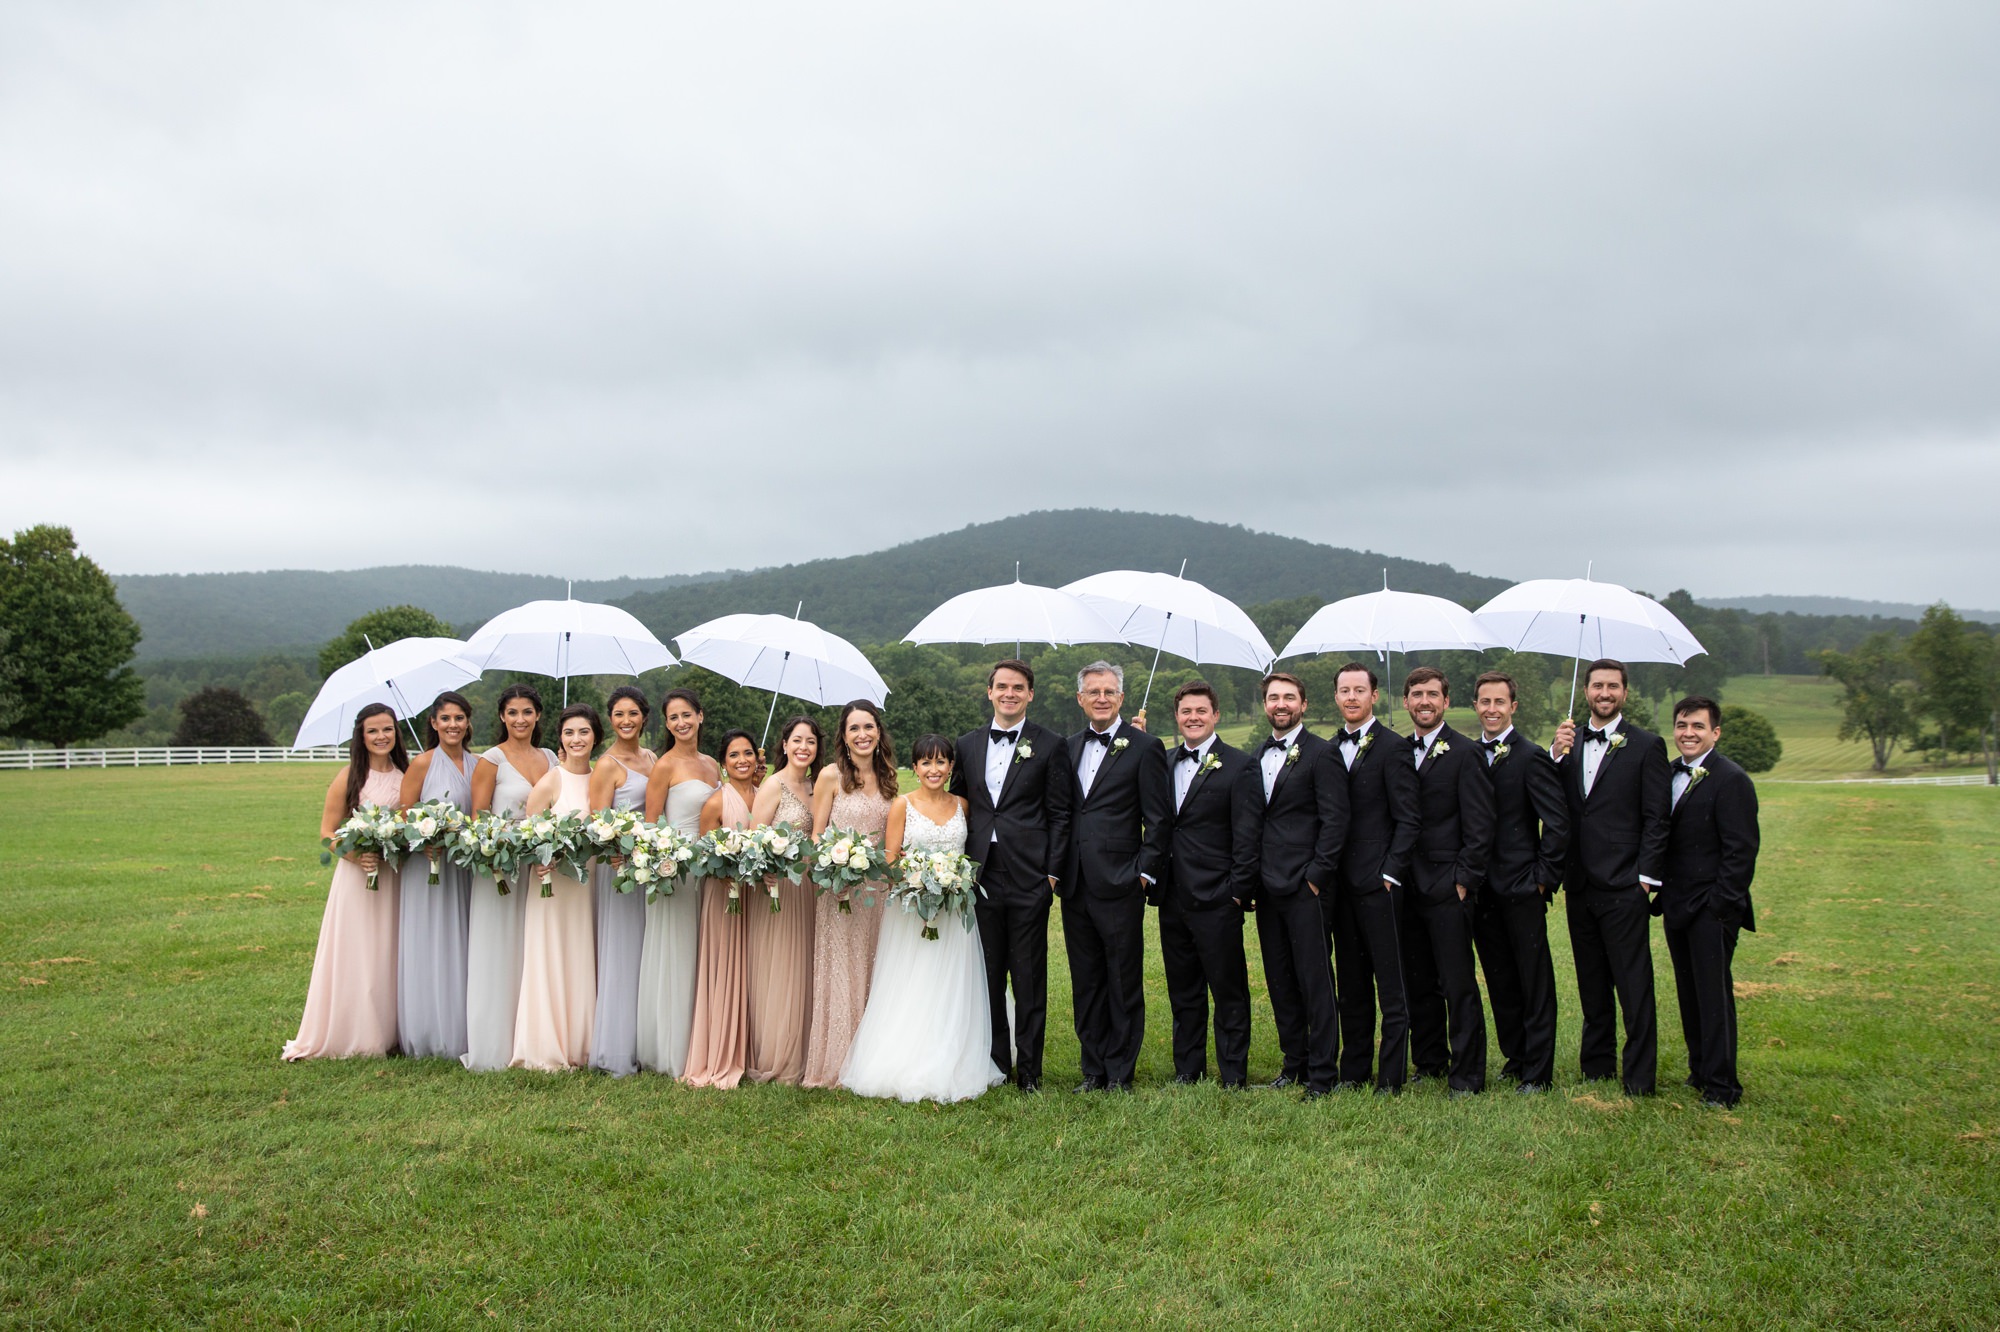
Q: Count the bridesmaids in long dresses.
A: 9